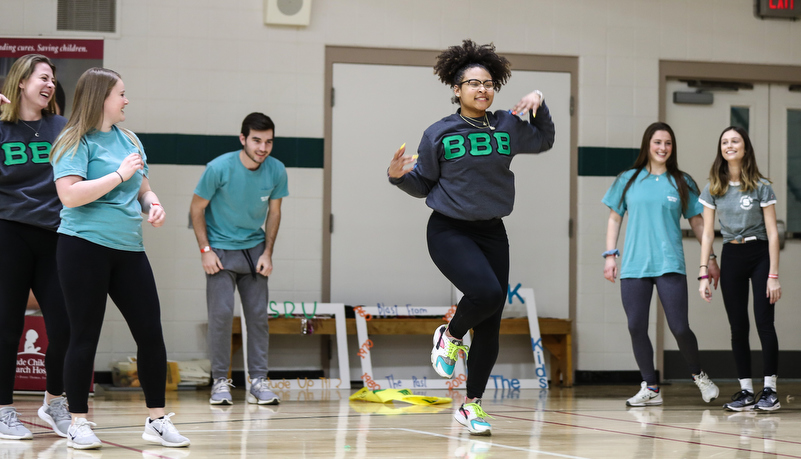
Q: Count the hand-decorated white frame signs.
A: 3